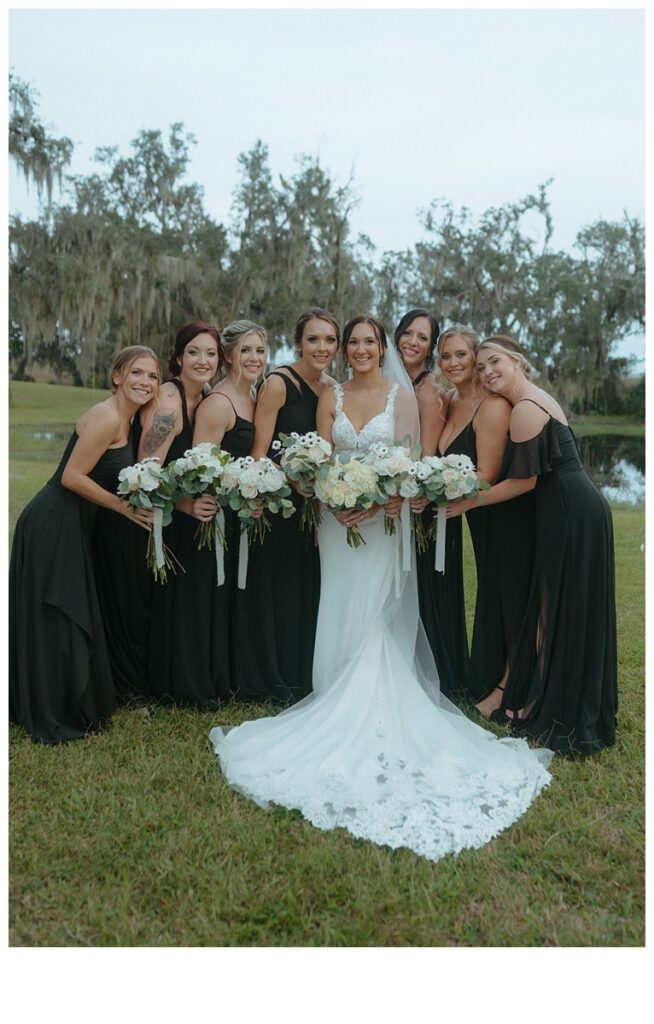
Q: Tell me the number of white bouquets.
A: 8